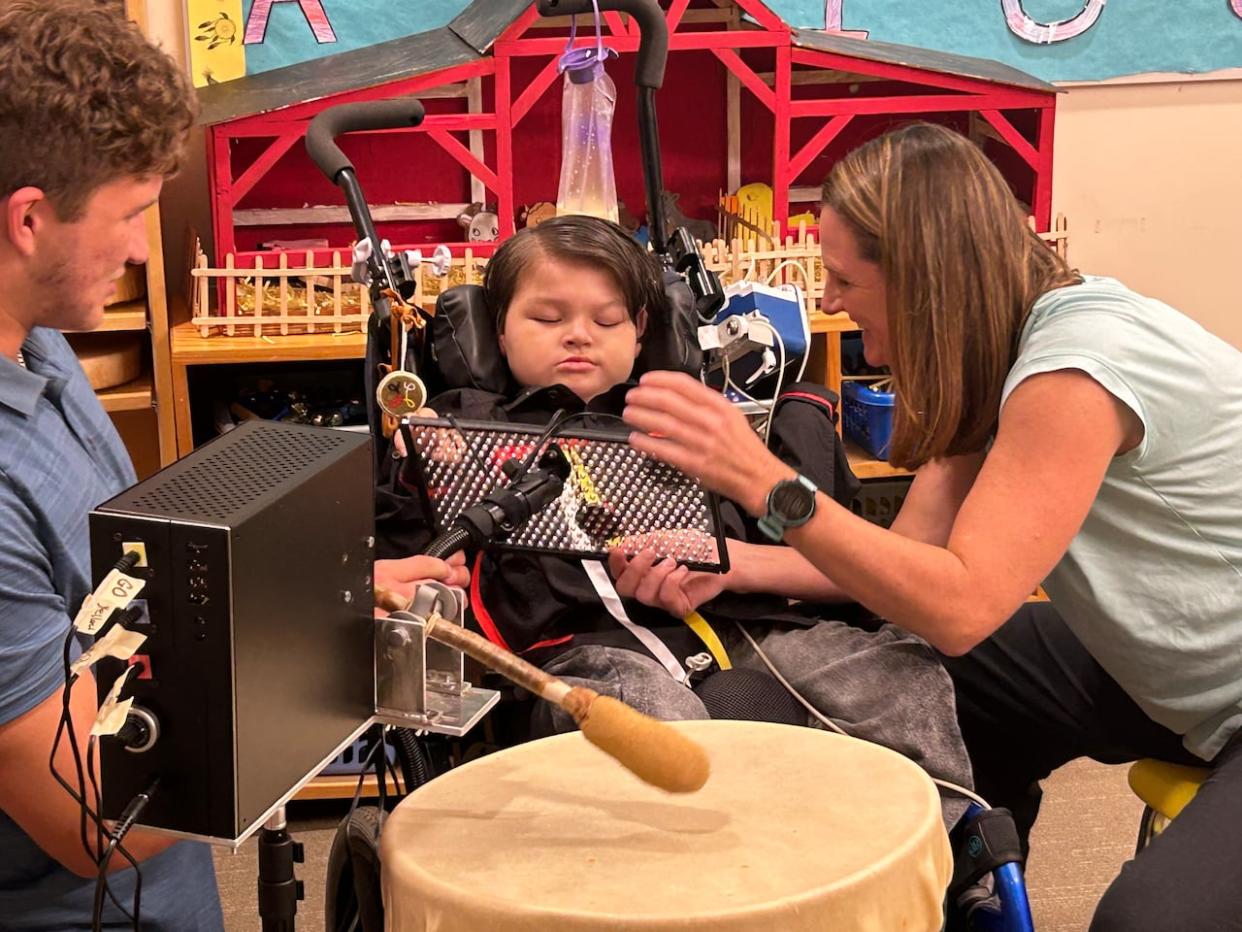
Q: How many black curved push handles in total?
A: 2